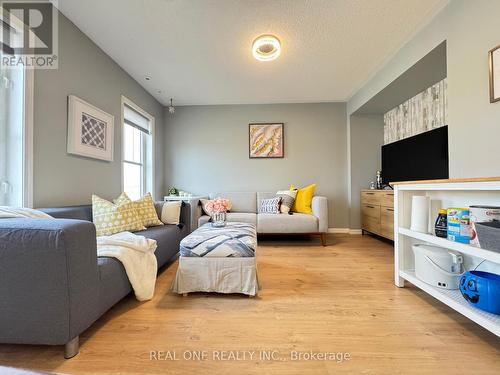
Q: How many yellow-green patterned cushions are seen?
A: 2